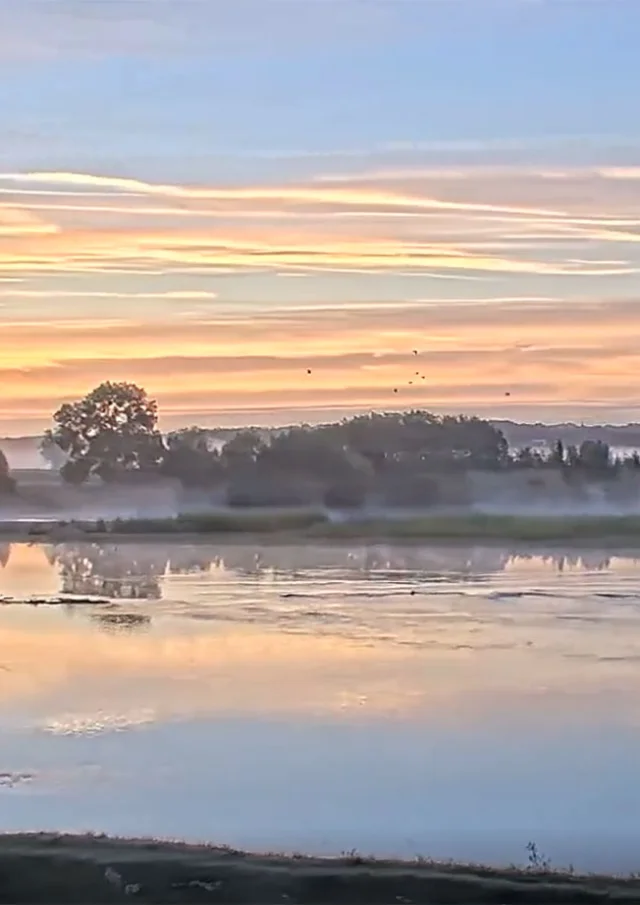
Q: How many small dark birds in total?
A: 7